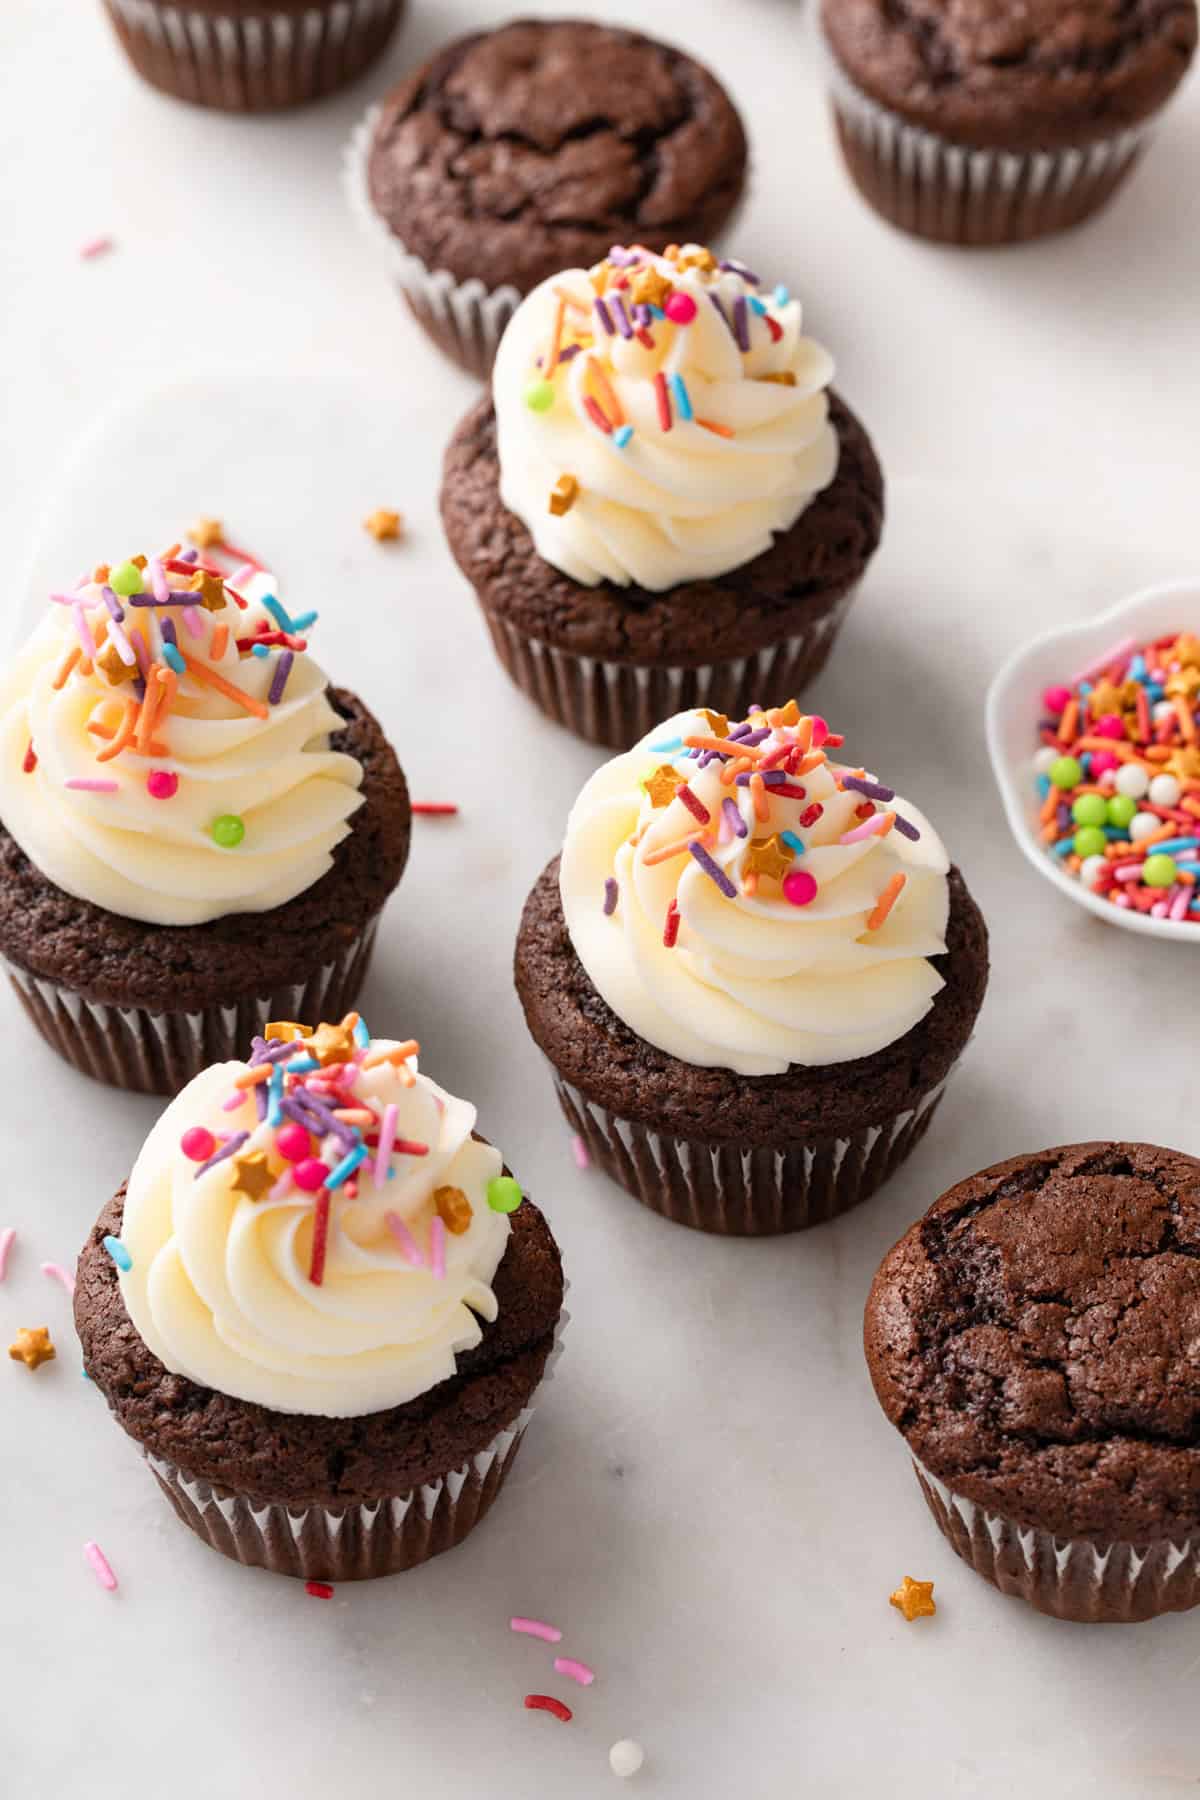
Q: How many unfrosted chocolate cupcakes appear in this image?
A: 4